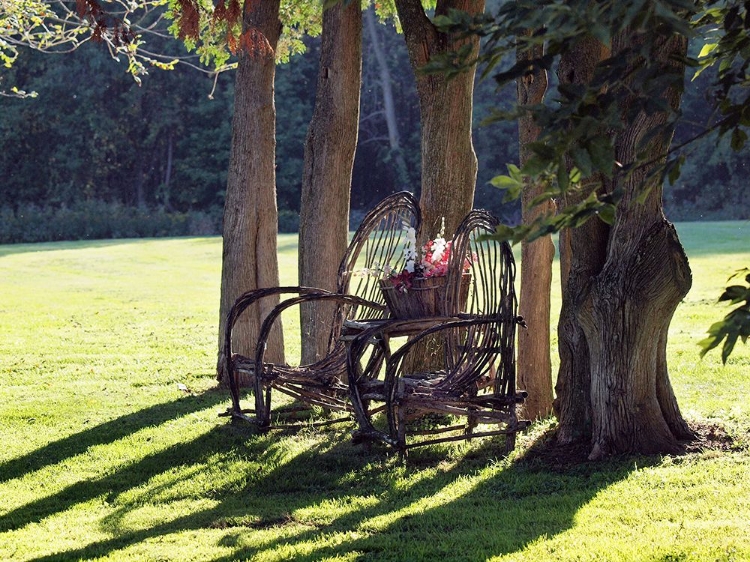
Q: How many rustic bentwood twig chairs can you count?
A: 2